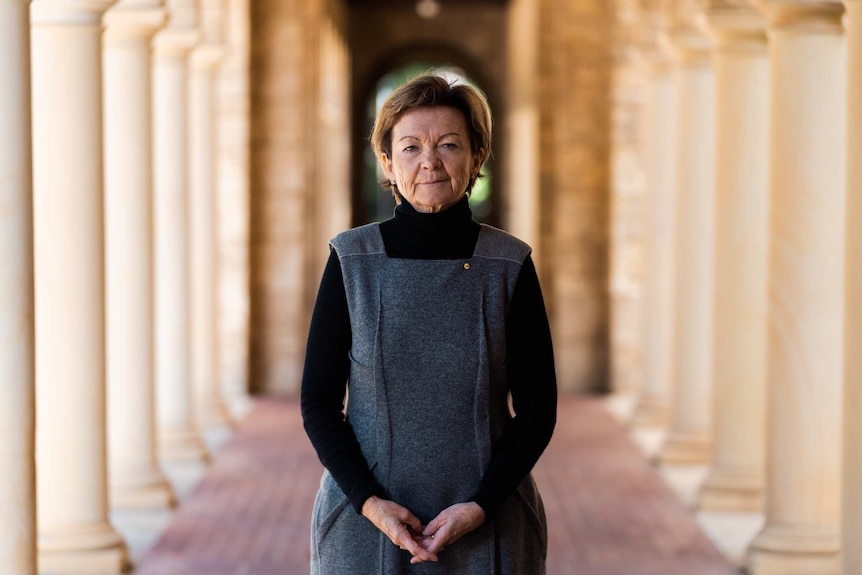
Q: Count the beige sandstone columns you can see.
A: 10